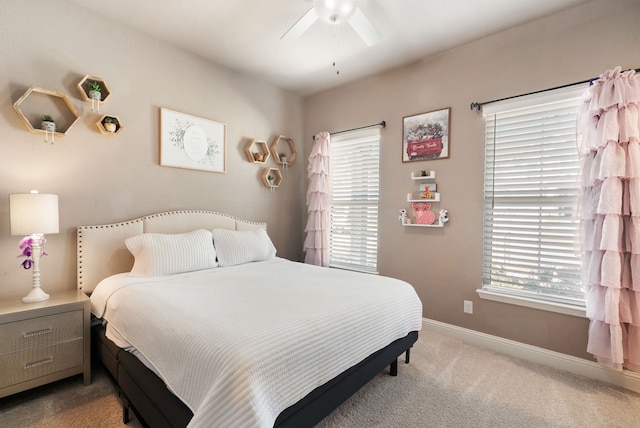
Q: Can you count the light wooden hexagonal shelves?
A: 6